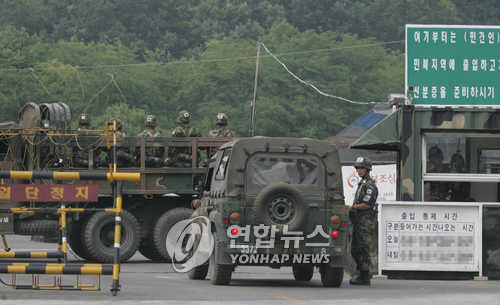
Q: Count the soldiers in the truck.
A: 5